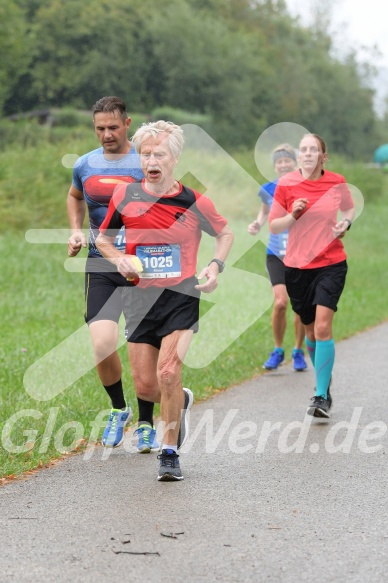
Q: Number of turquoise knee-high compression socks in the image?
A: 2